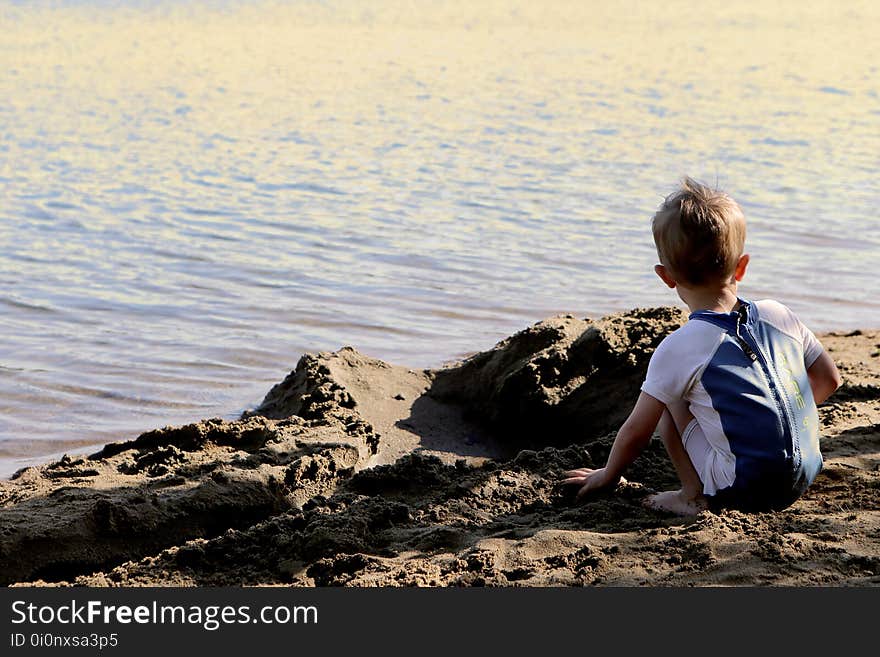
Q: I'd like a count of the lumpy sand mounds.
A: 2